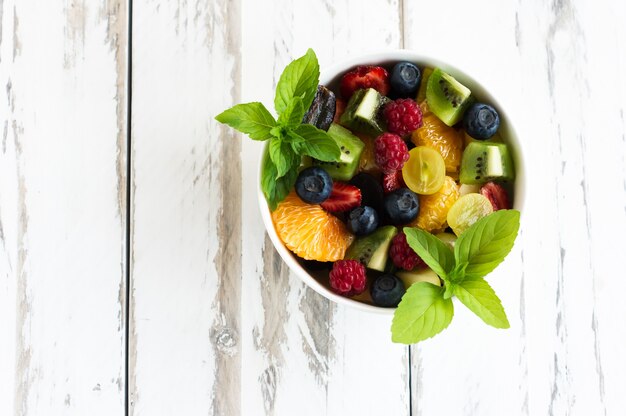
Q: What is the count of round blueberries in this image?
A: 6